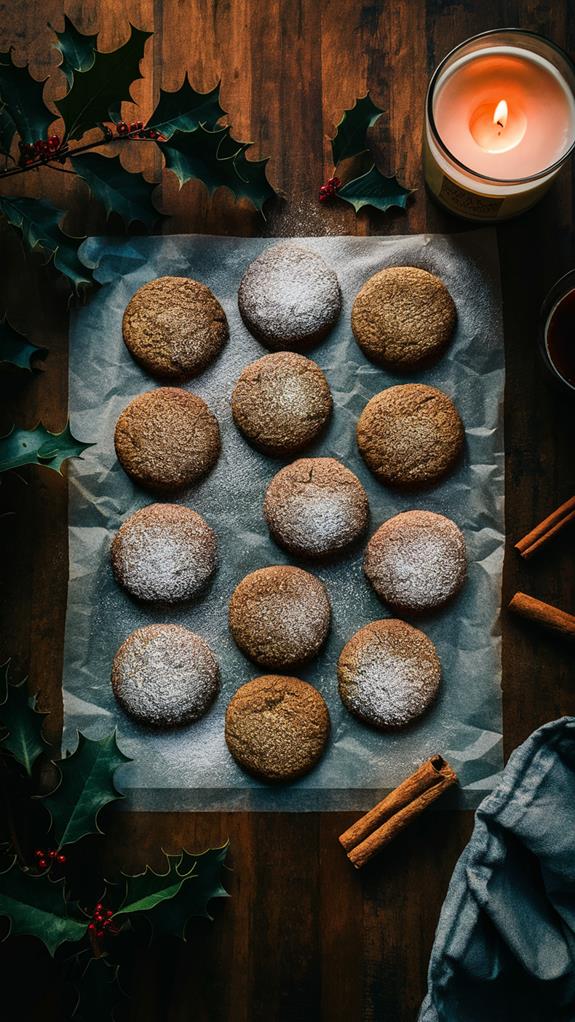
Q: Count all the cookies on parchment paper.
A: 13